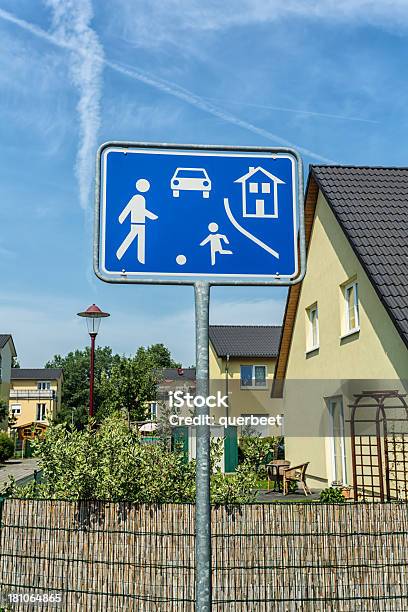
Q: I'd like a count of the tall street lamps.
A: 1